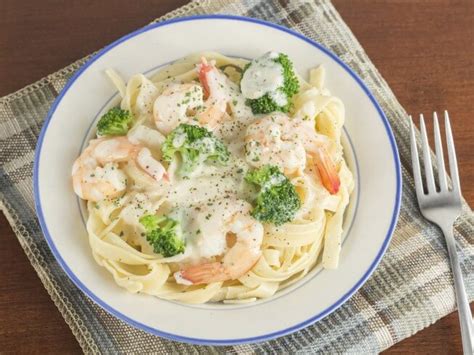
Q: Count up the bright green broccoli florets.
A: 5